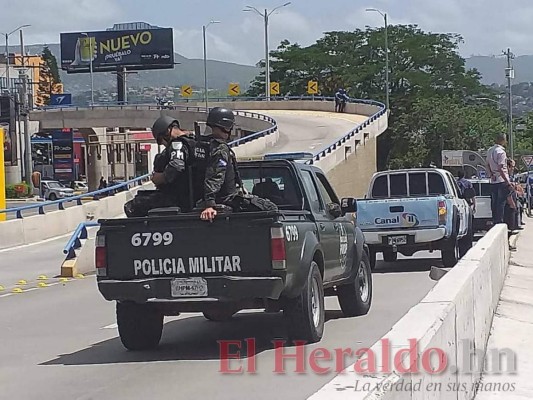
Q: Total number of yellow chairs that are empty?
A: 0